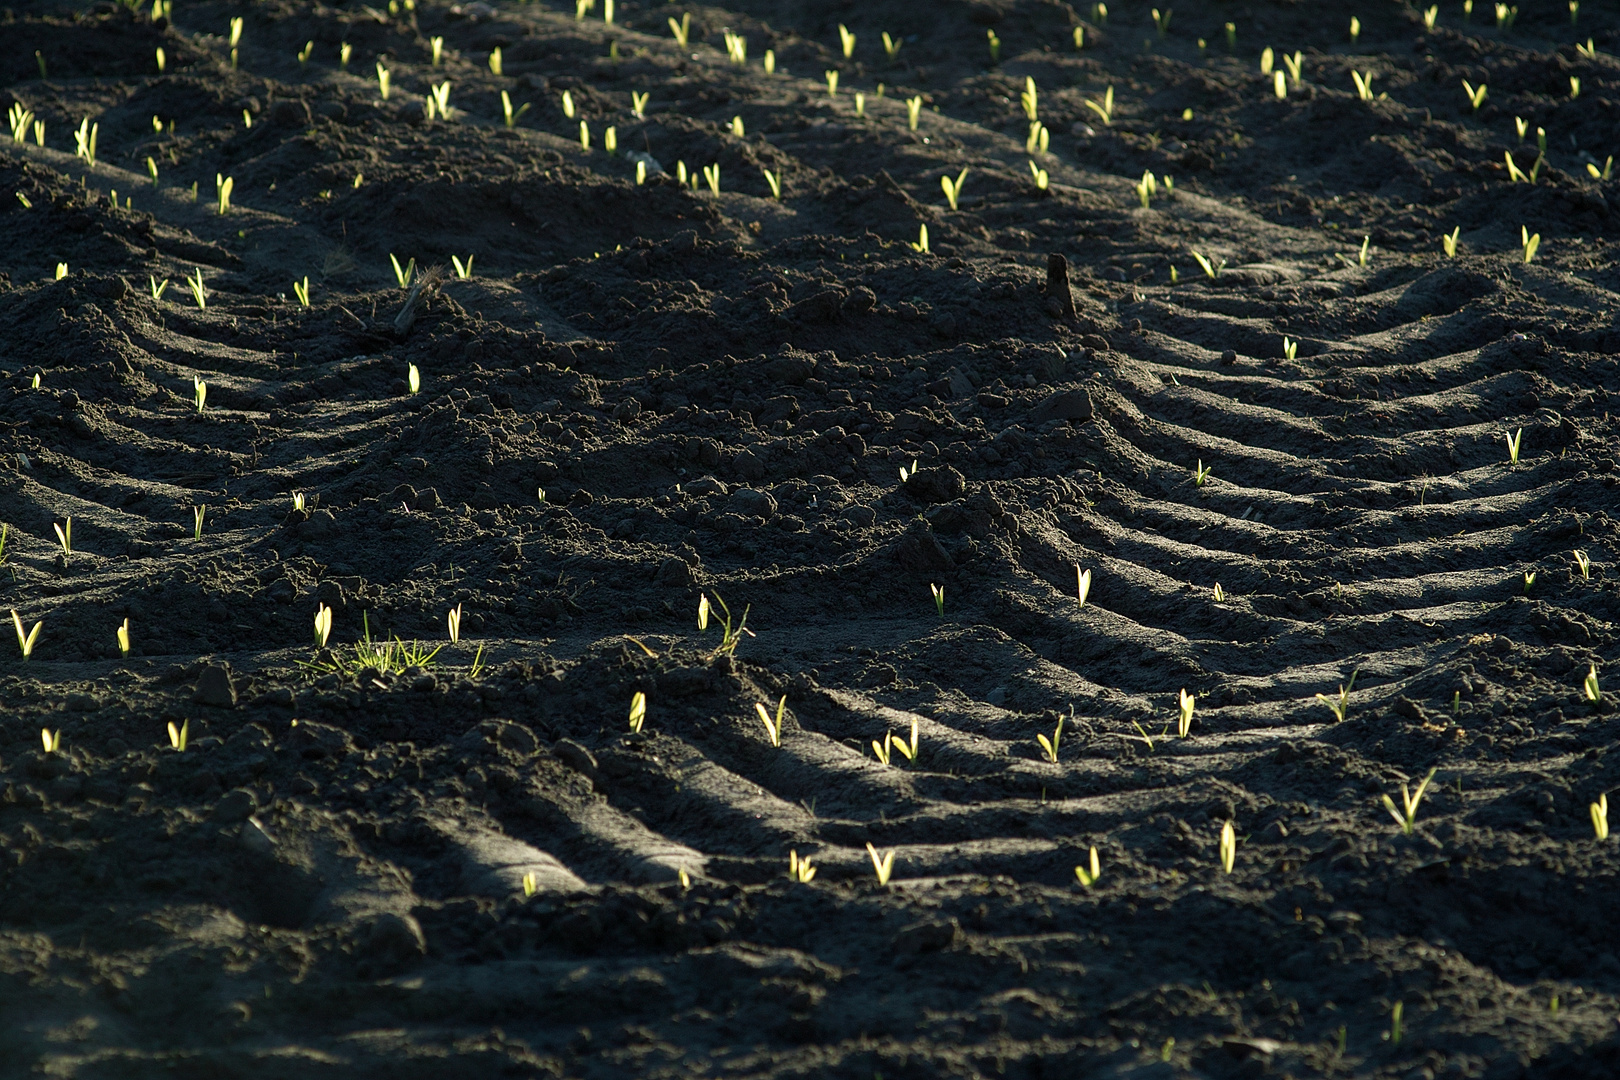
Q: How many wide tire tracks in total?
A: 2